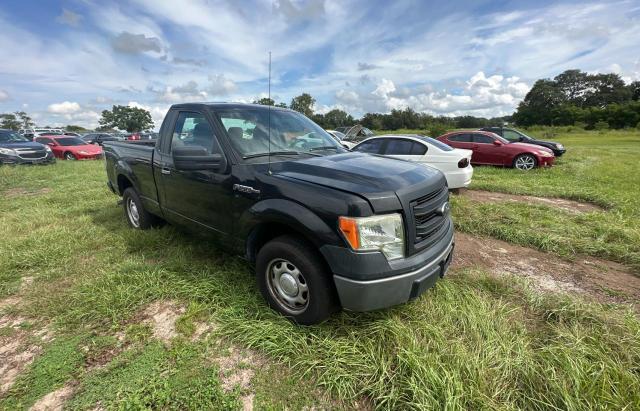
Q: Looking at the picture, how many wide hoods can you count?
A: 1